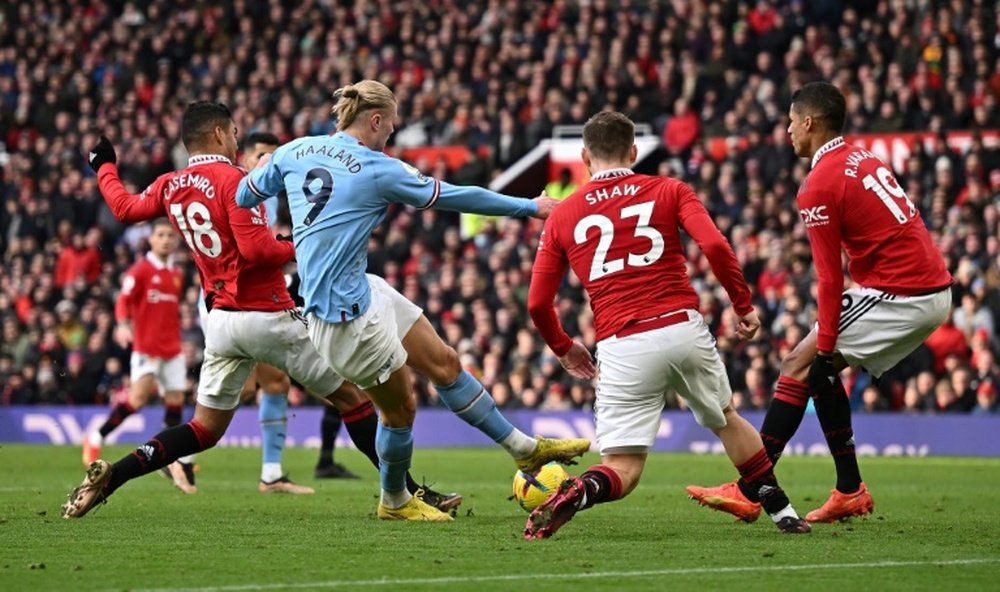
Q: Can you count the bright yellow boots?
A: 2